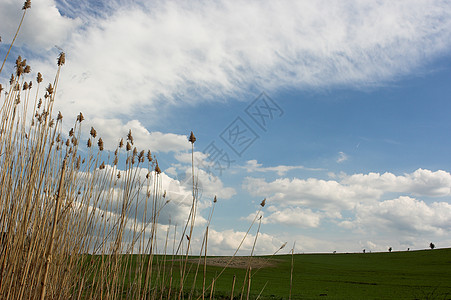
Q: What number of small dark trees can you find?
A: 5